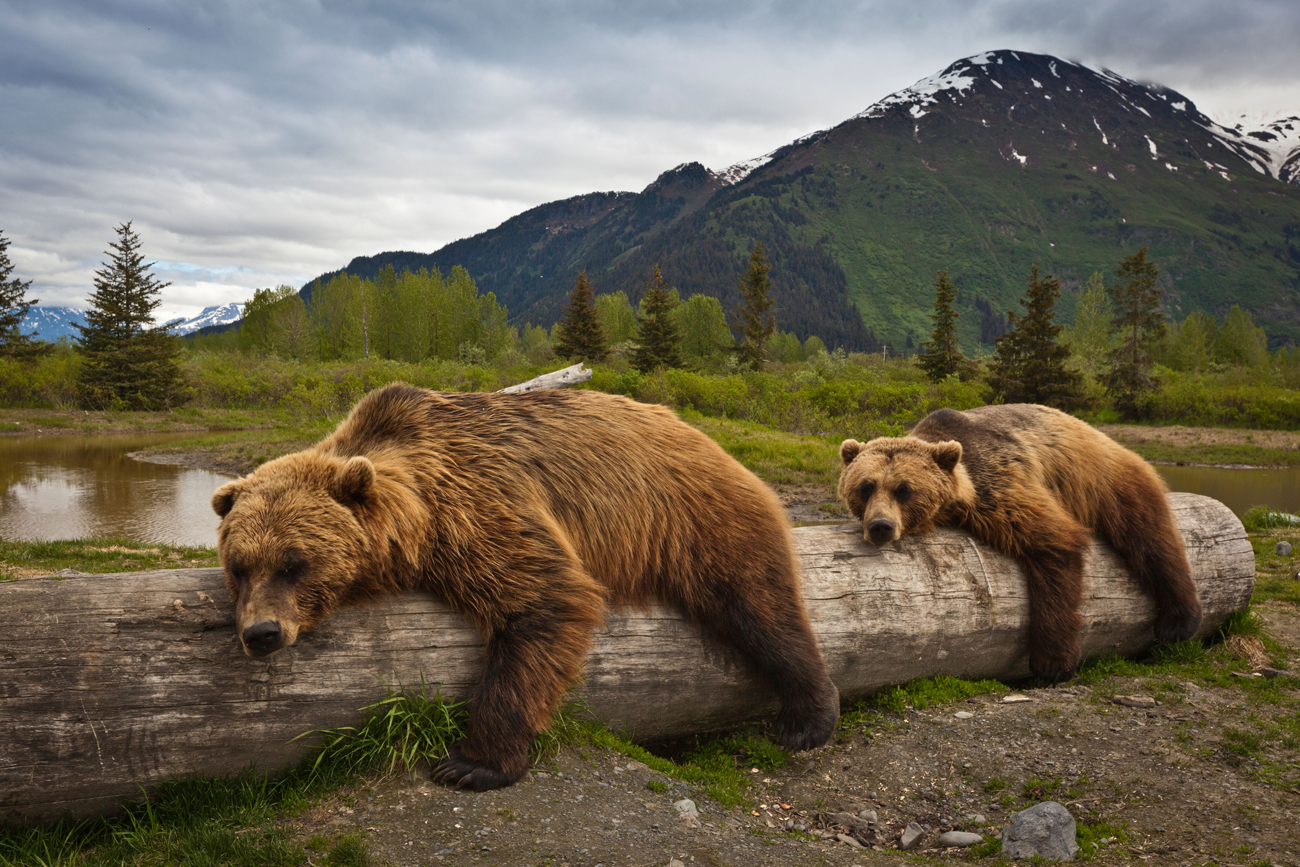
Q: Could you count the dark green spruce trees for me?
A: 8